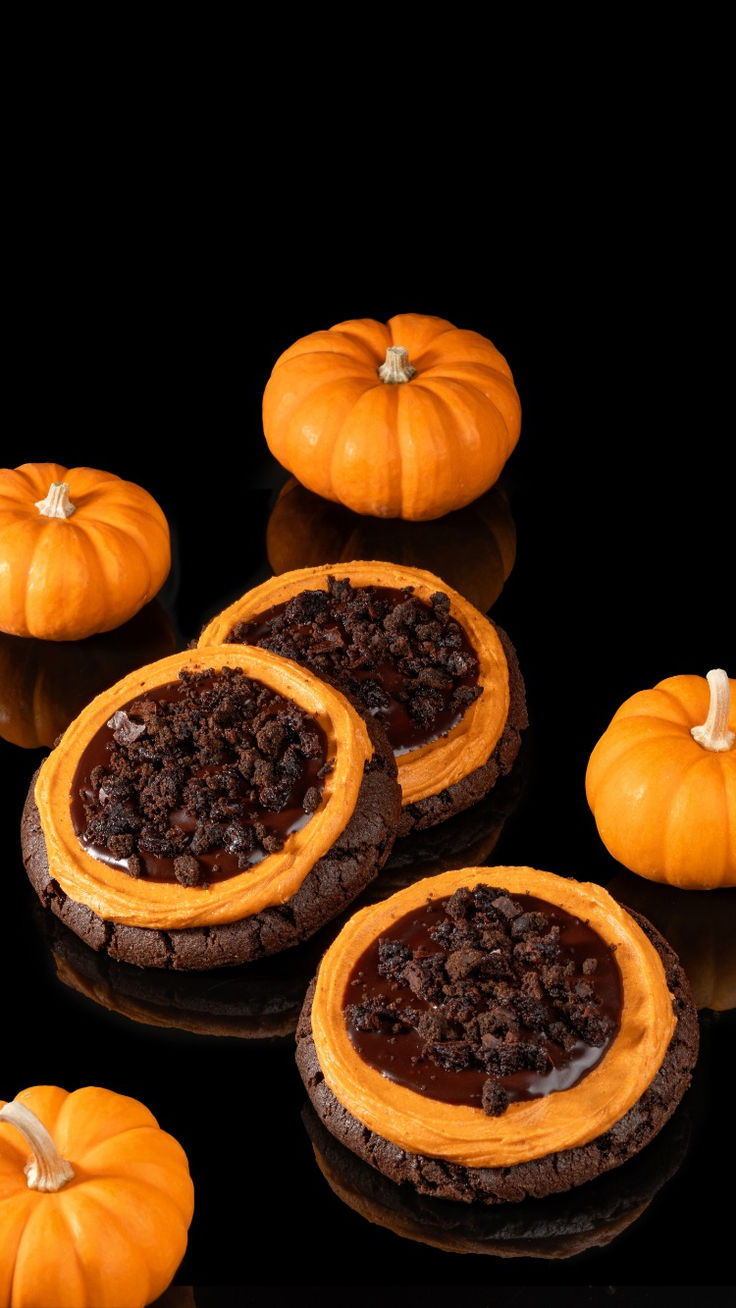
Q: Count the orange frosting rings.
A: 3